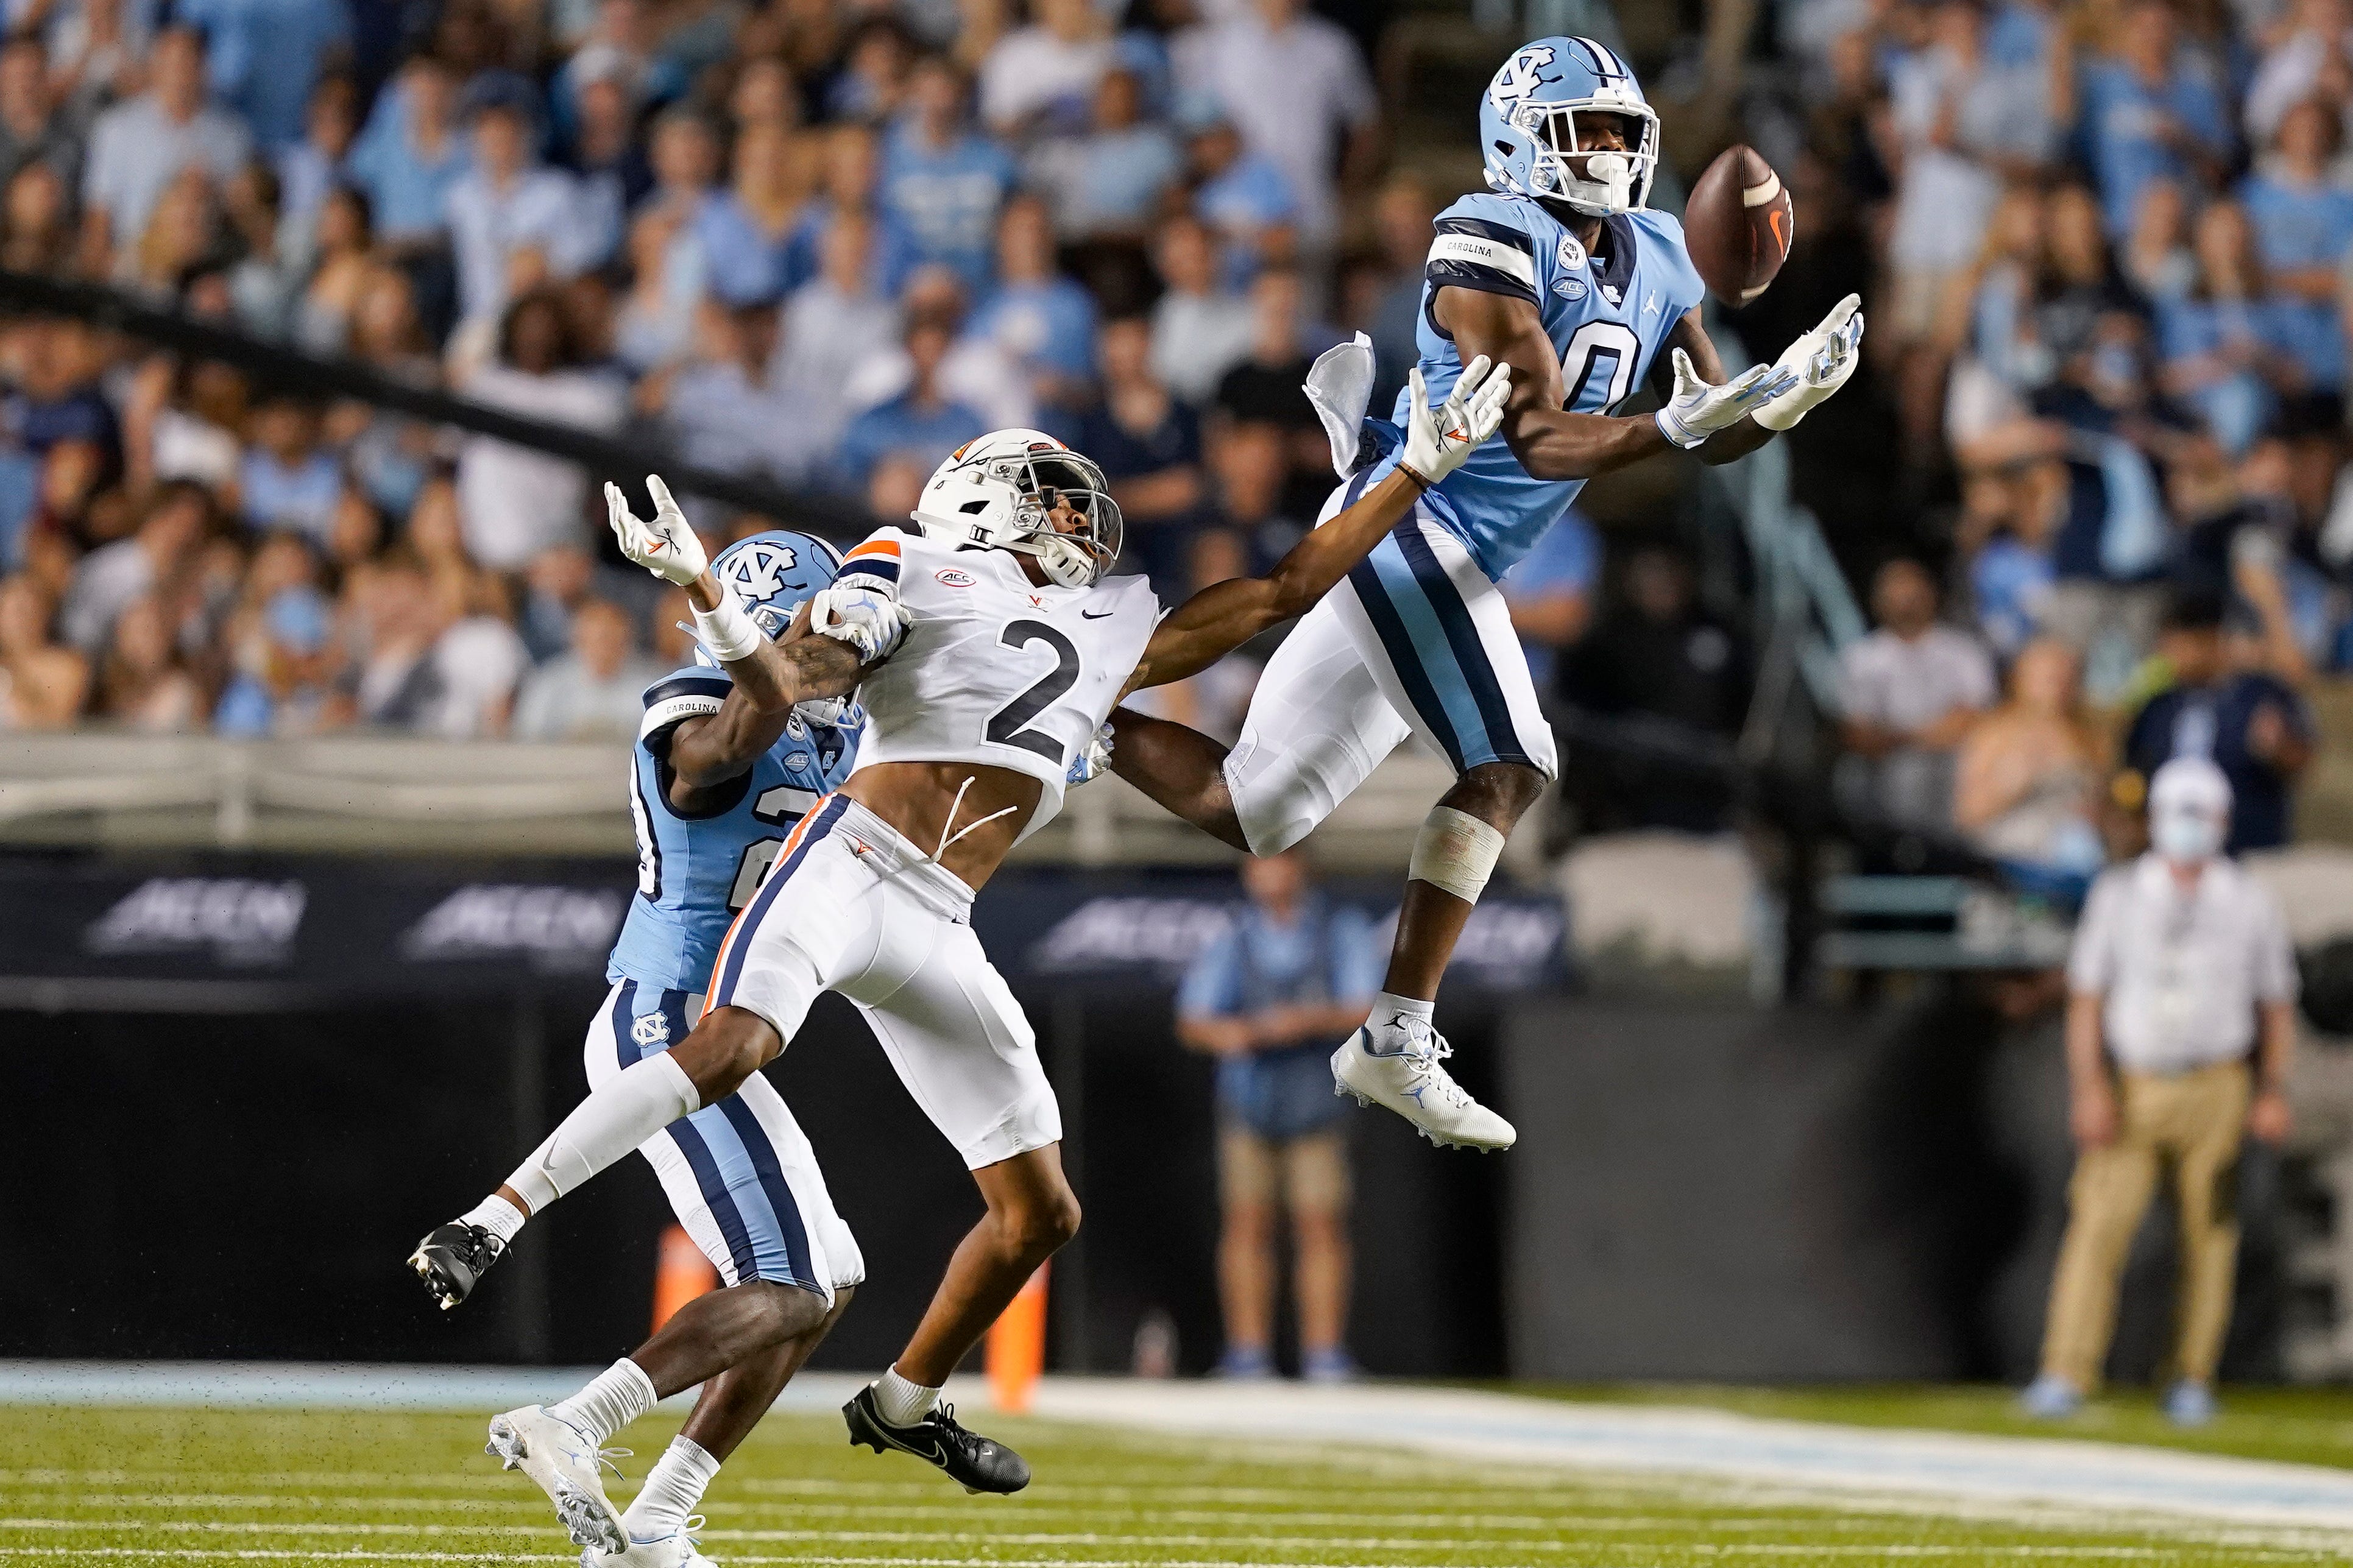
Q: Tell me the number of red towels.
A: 0